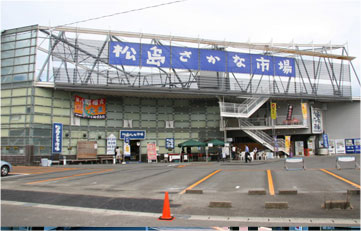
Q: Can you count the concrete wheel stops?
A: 7